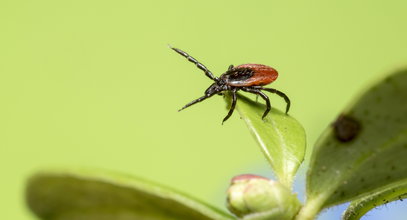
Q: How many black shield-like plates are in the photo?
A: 1